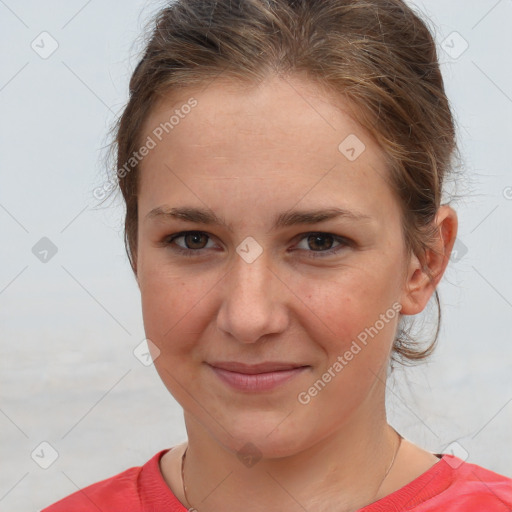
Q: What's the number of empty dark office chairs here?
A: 0